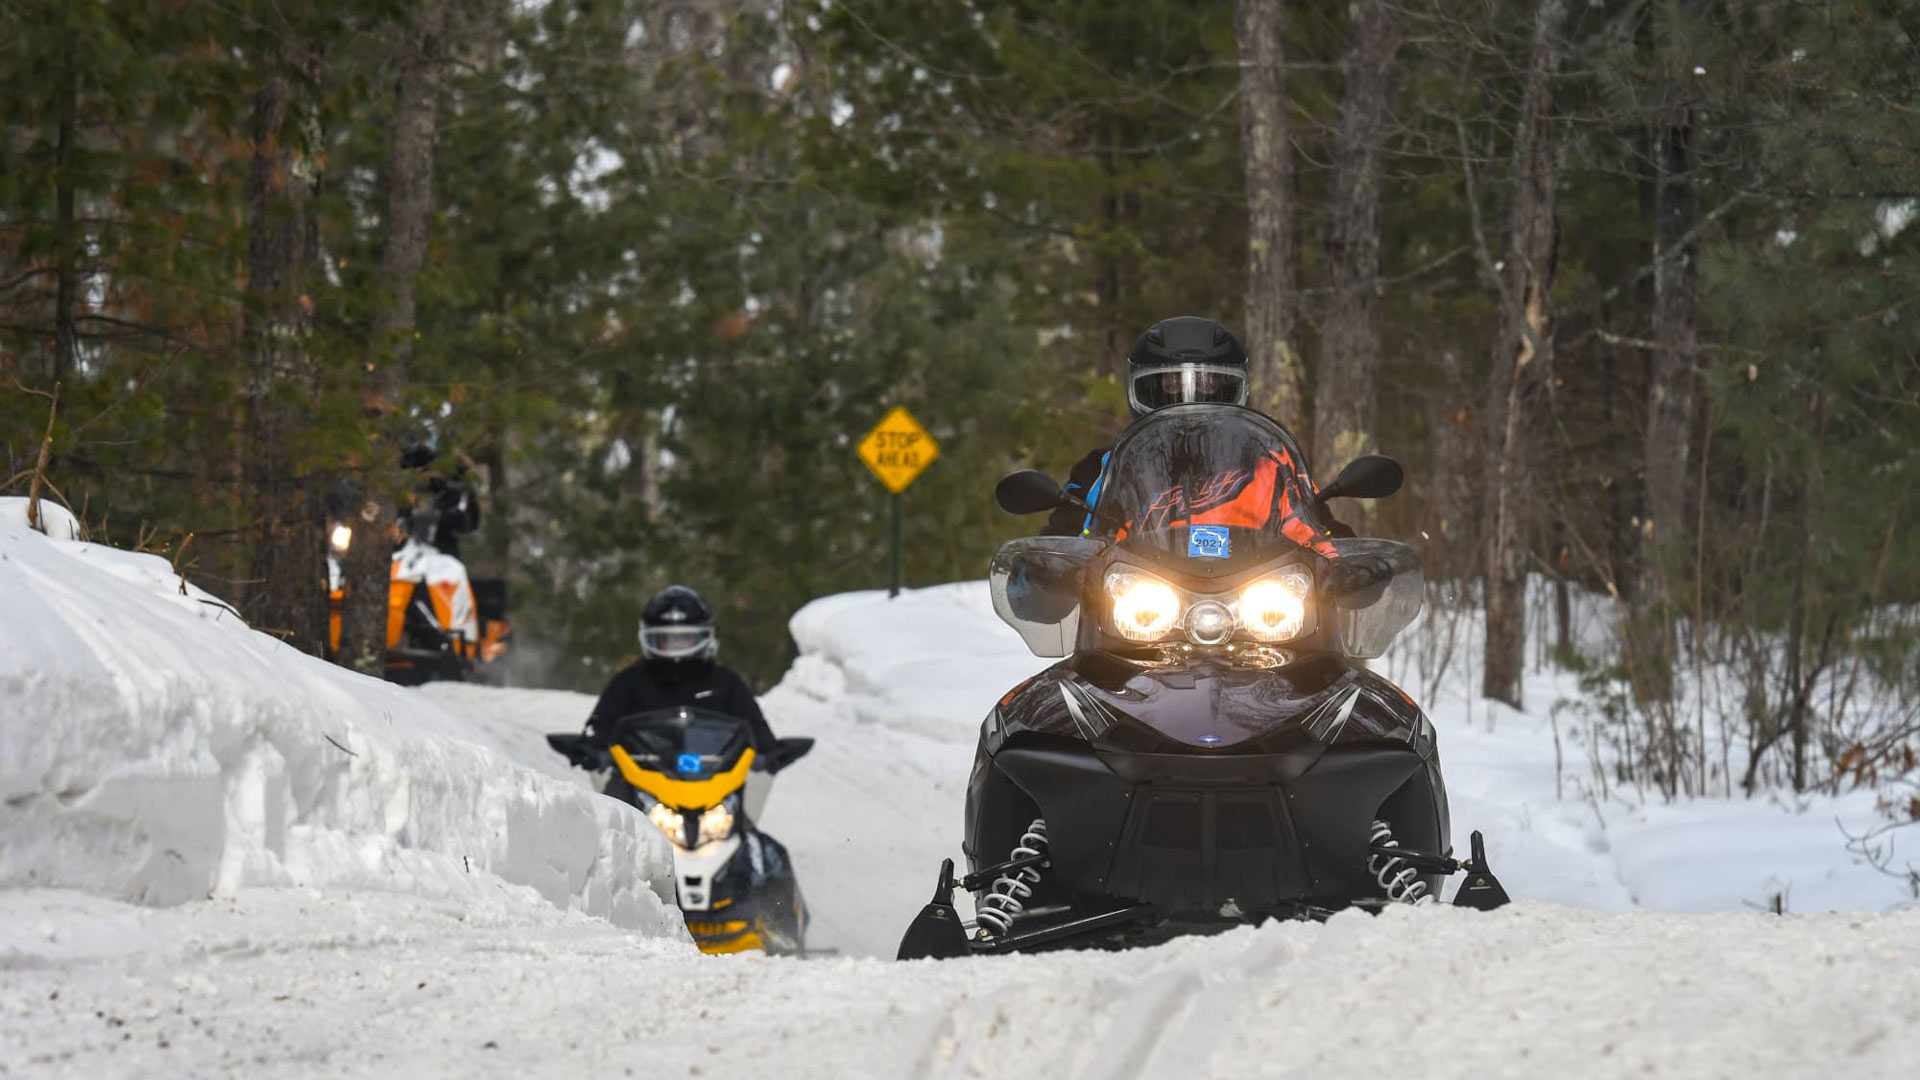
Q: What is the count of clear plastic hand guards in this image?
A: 2